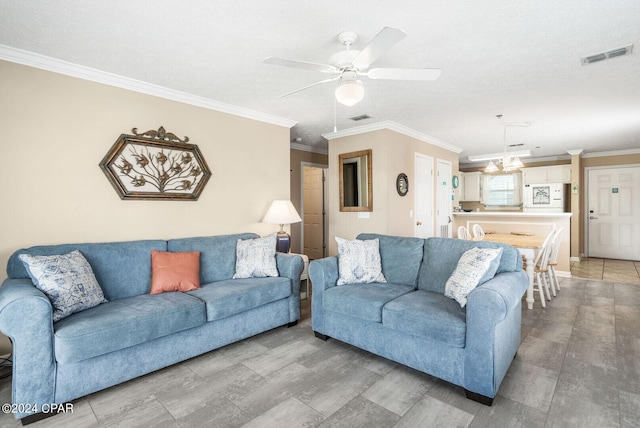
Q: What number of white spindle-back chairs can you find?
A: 4